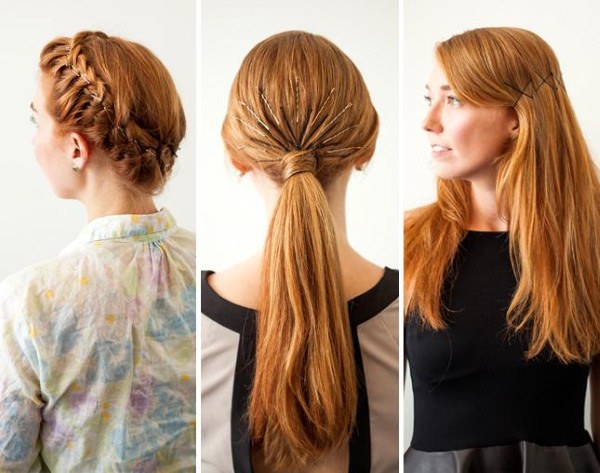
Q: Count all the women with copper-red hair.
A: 3